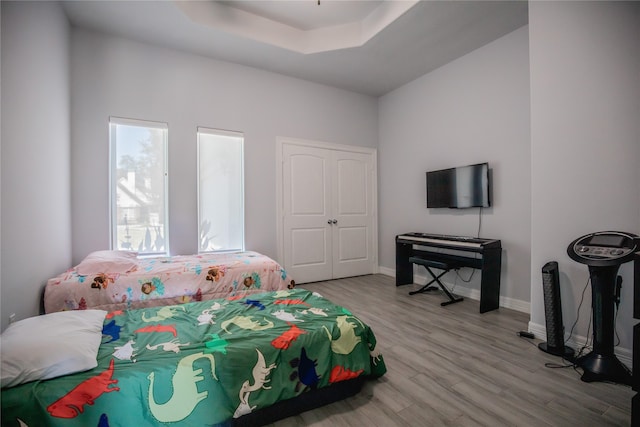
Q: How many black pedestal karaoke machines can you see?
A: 1